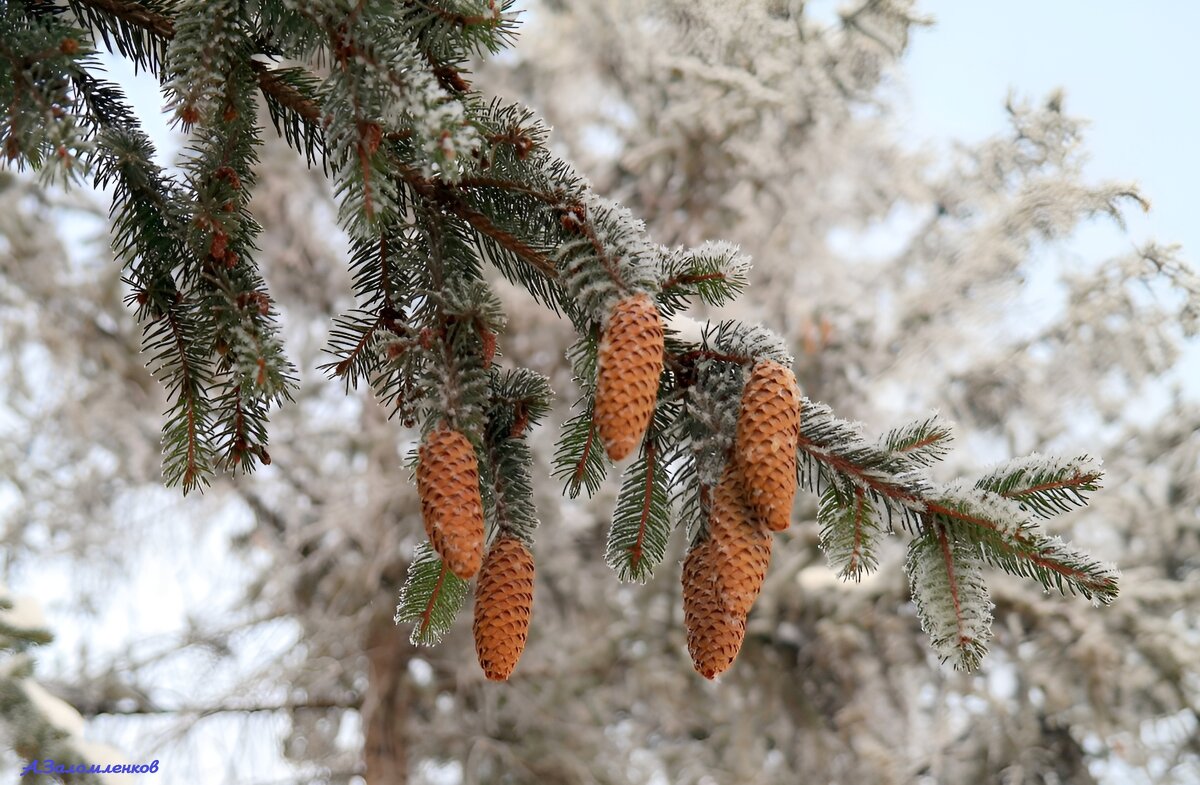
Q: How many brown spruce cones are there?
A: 6